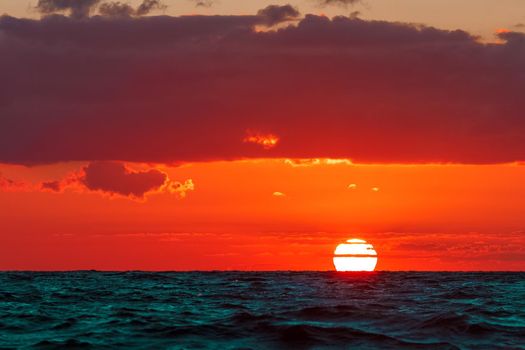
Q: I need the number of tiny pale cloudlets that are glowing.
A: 3